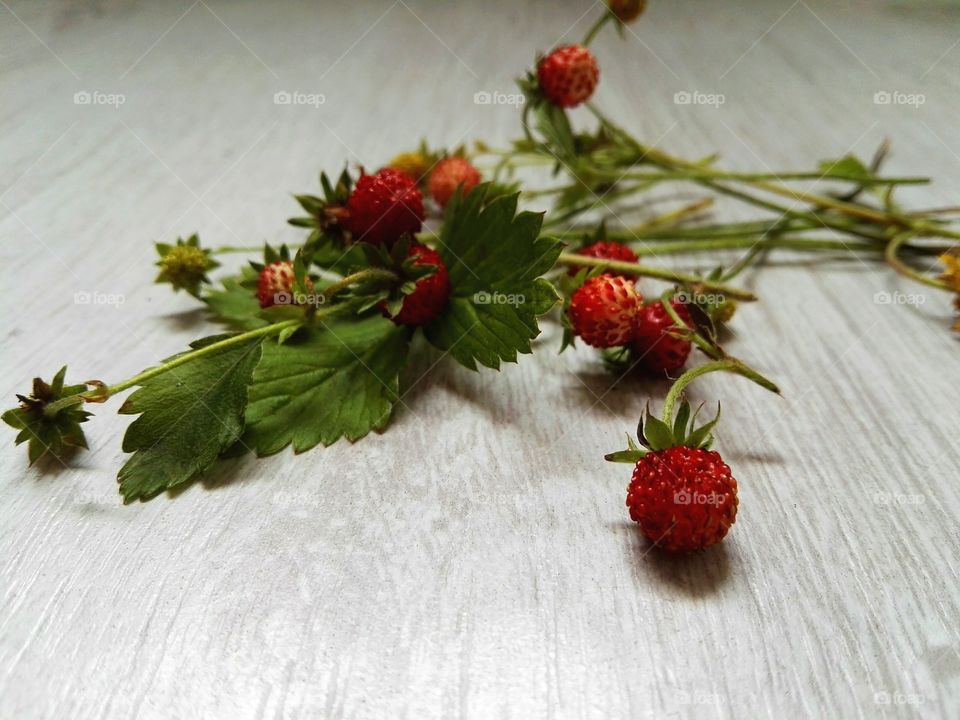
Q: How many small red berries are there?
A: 9